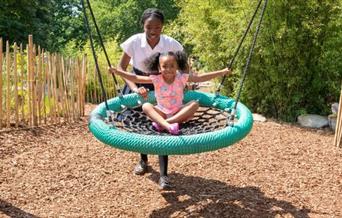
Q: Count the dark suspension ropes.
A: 4